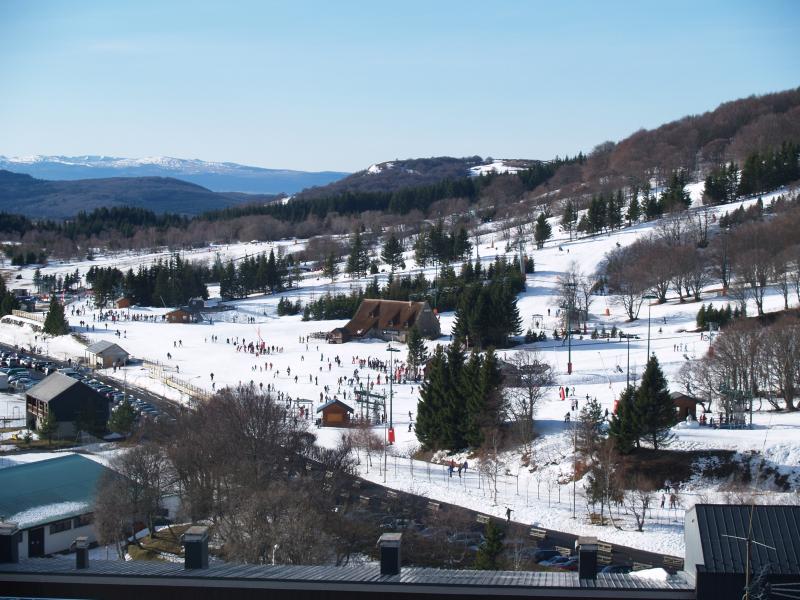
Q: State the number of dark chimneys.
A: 5